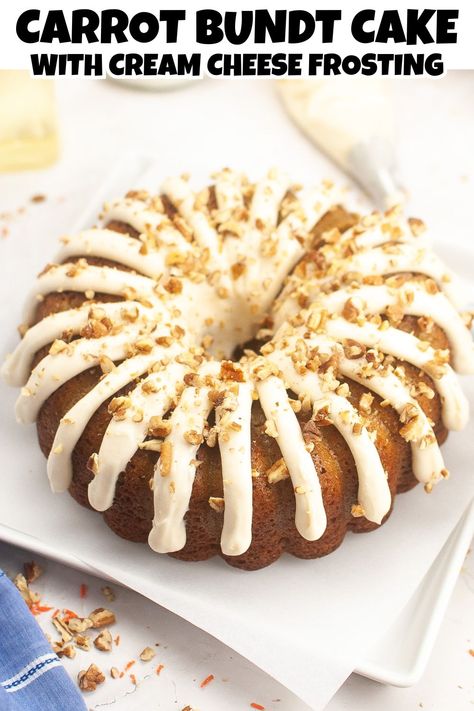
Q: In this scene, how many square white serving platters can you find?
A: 1